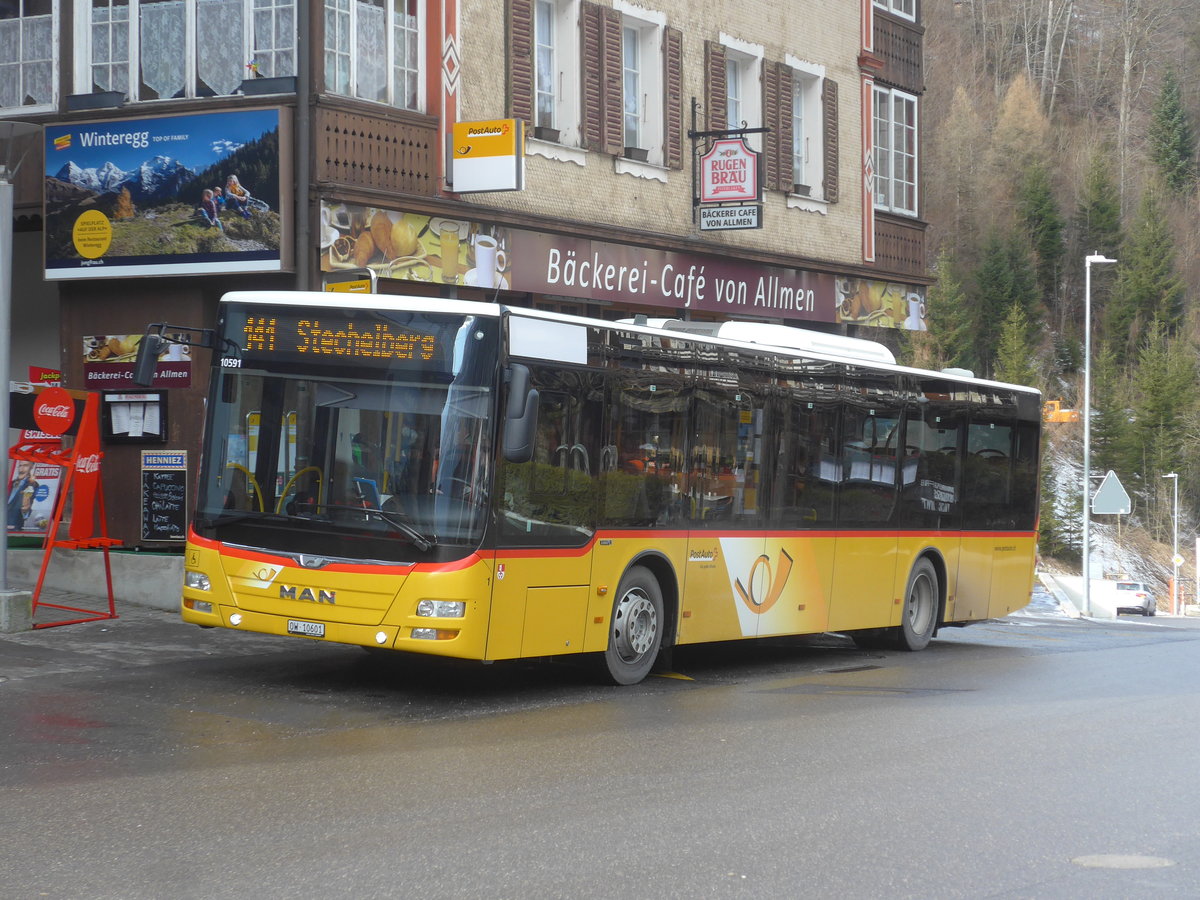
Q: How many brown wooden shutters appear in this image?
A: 8